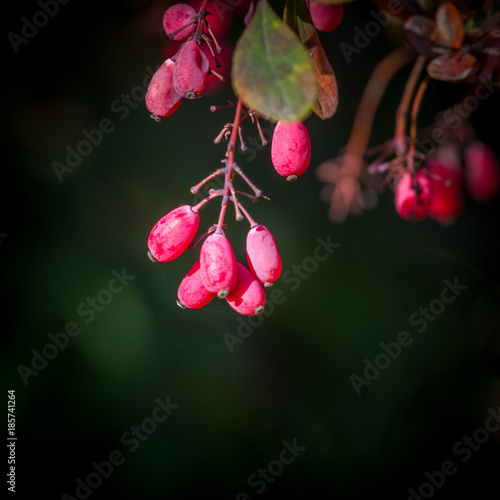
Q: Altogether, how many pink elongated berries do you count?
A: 13